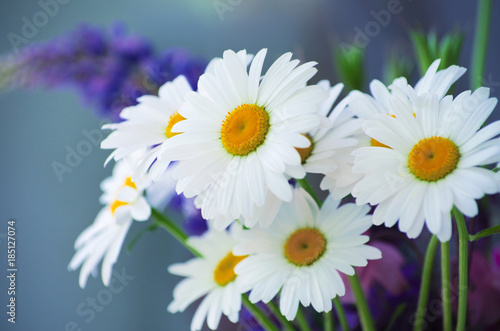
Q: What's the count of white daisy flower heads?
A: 8